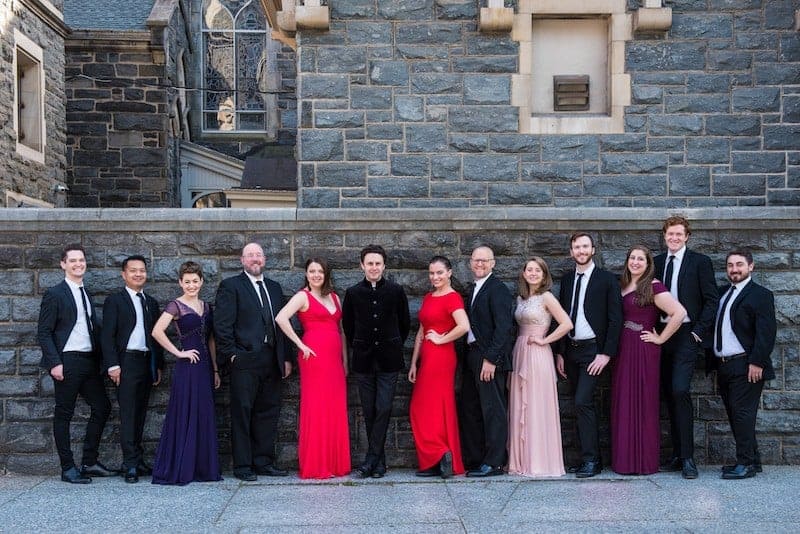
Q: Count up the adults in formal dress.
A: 13